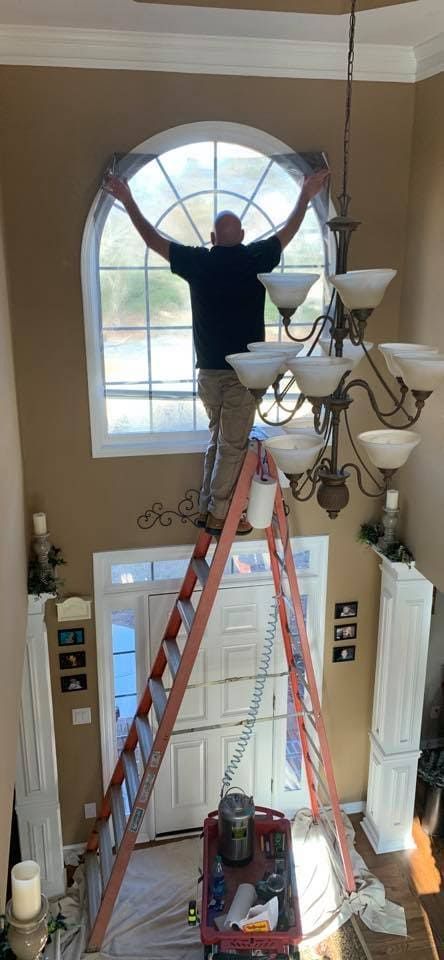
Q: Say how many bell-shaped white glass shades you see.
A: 11